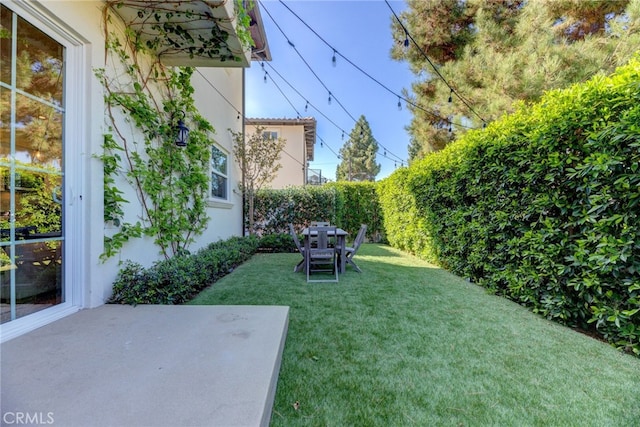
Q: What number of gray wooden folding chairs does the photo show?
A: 4